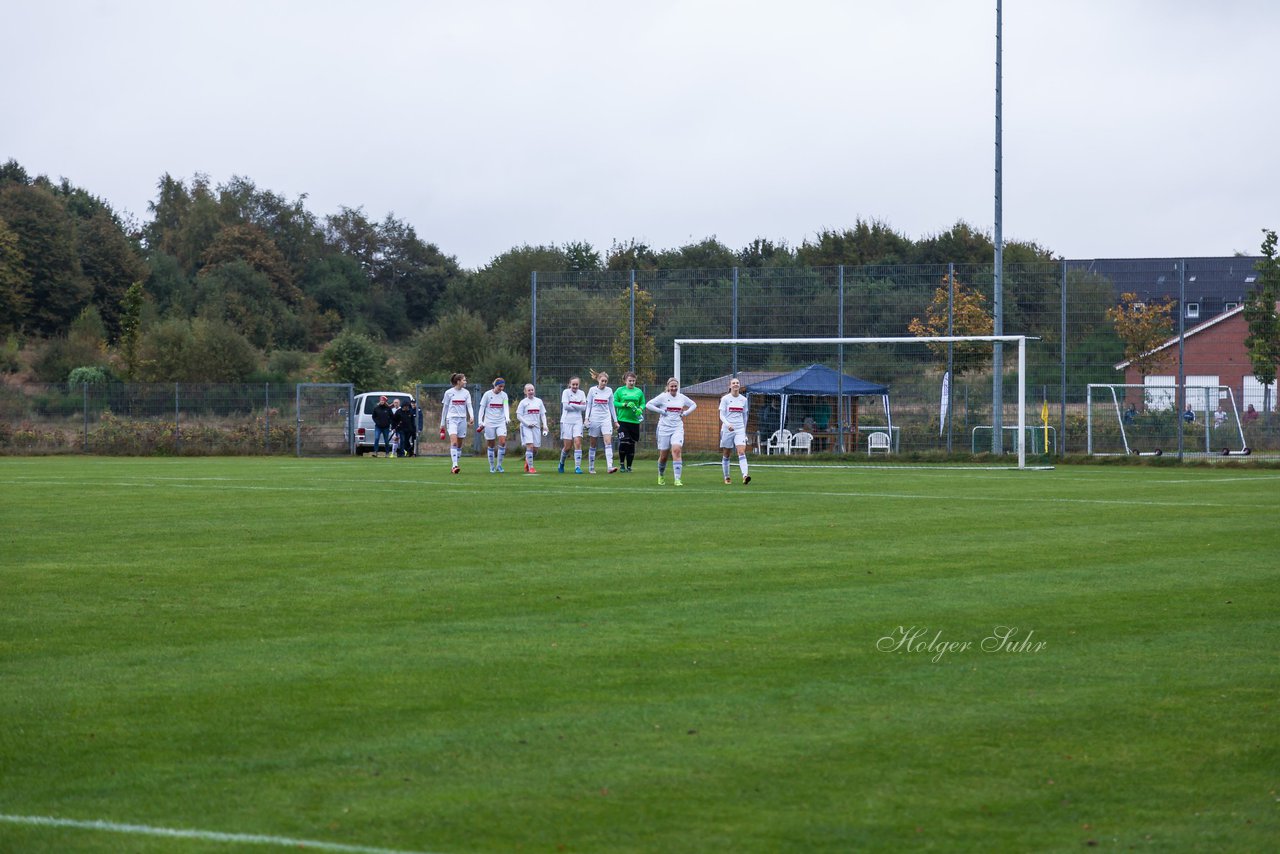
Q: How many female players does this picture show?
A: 8